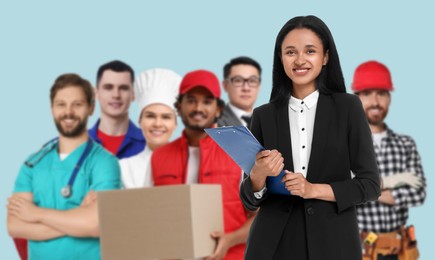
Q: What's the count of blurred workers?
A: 6